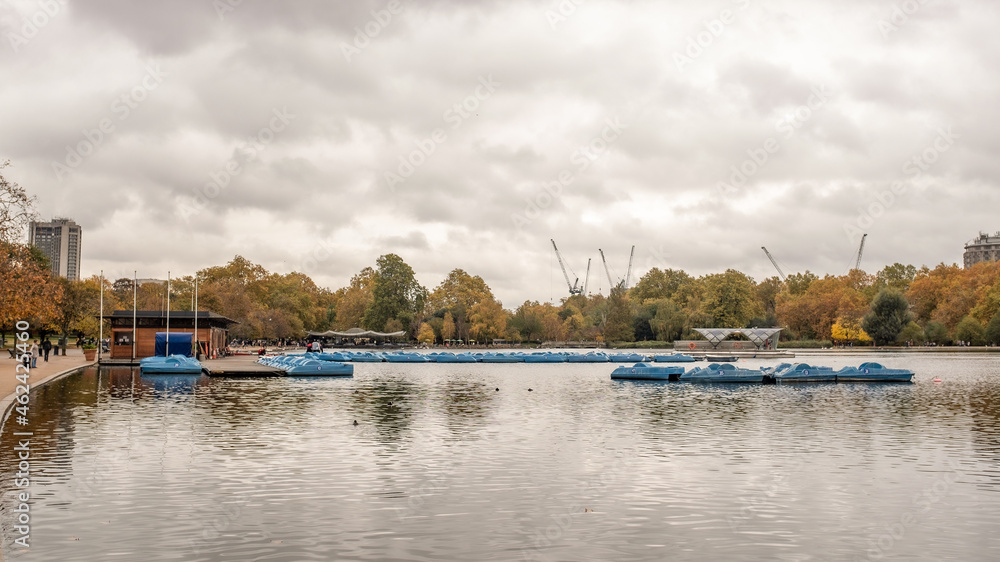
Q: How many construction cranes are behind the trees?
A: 6